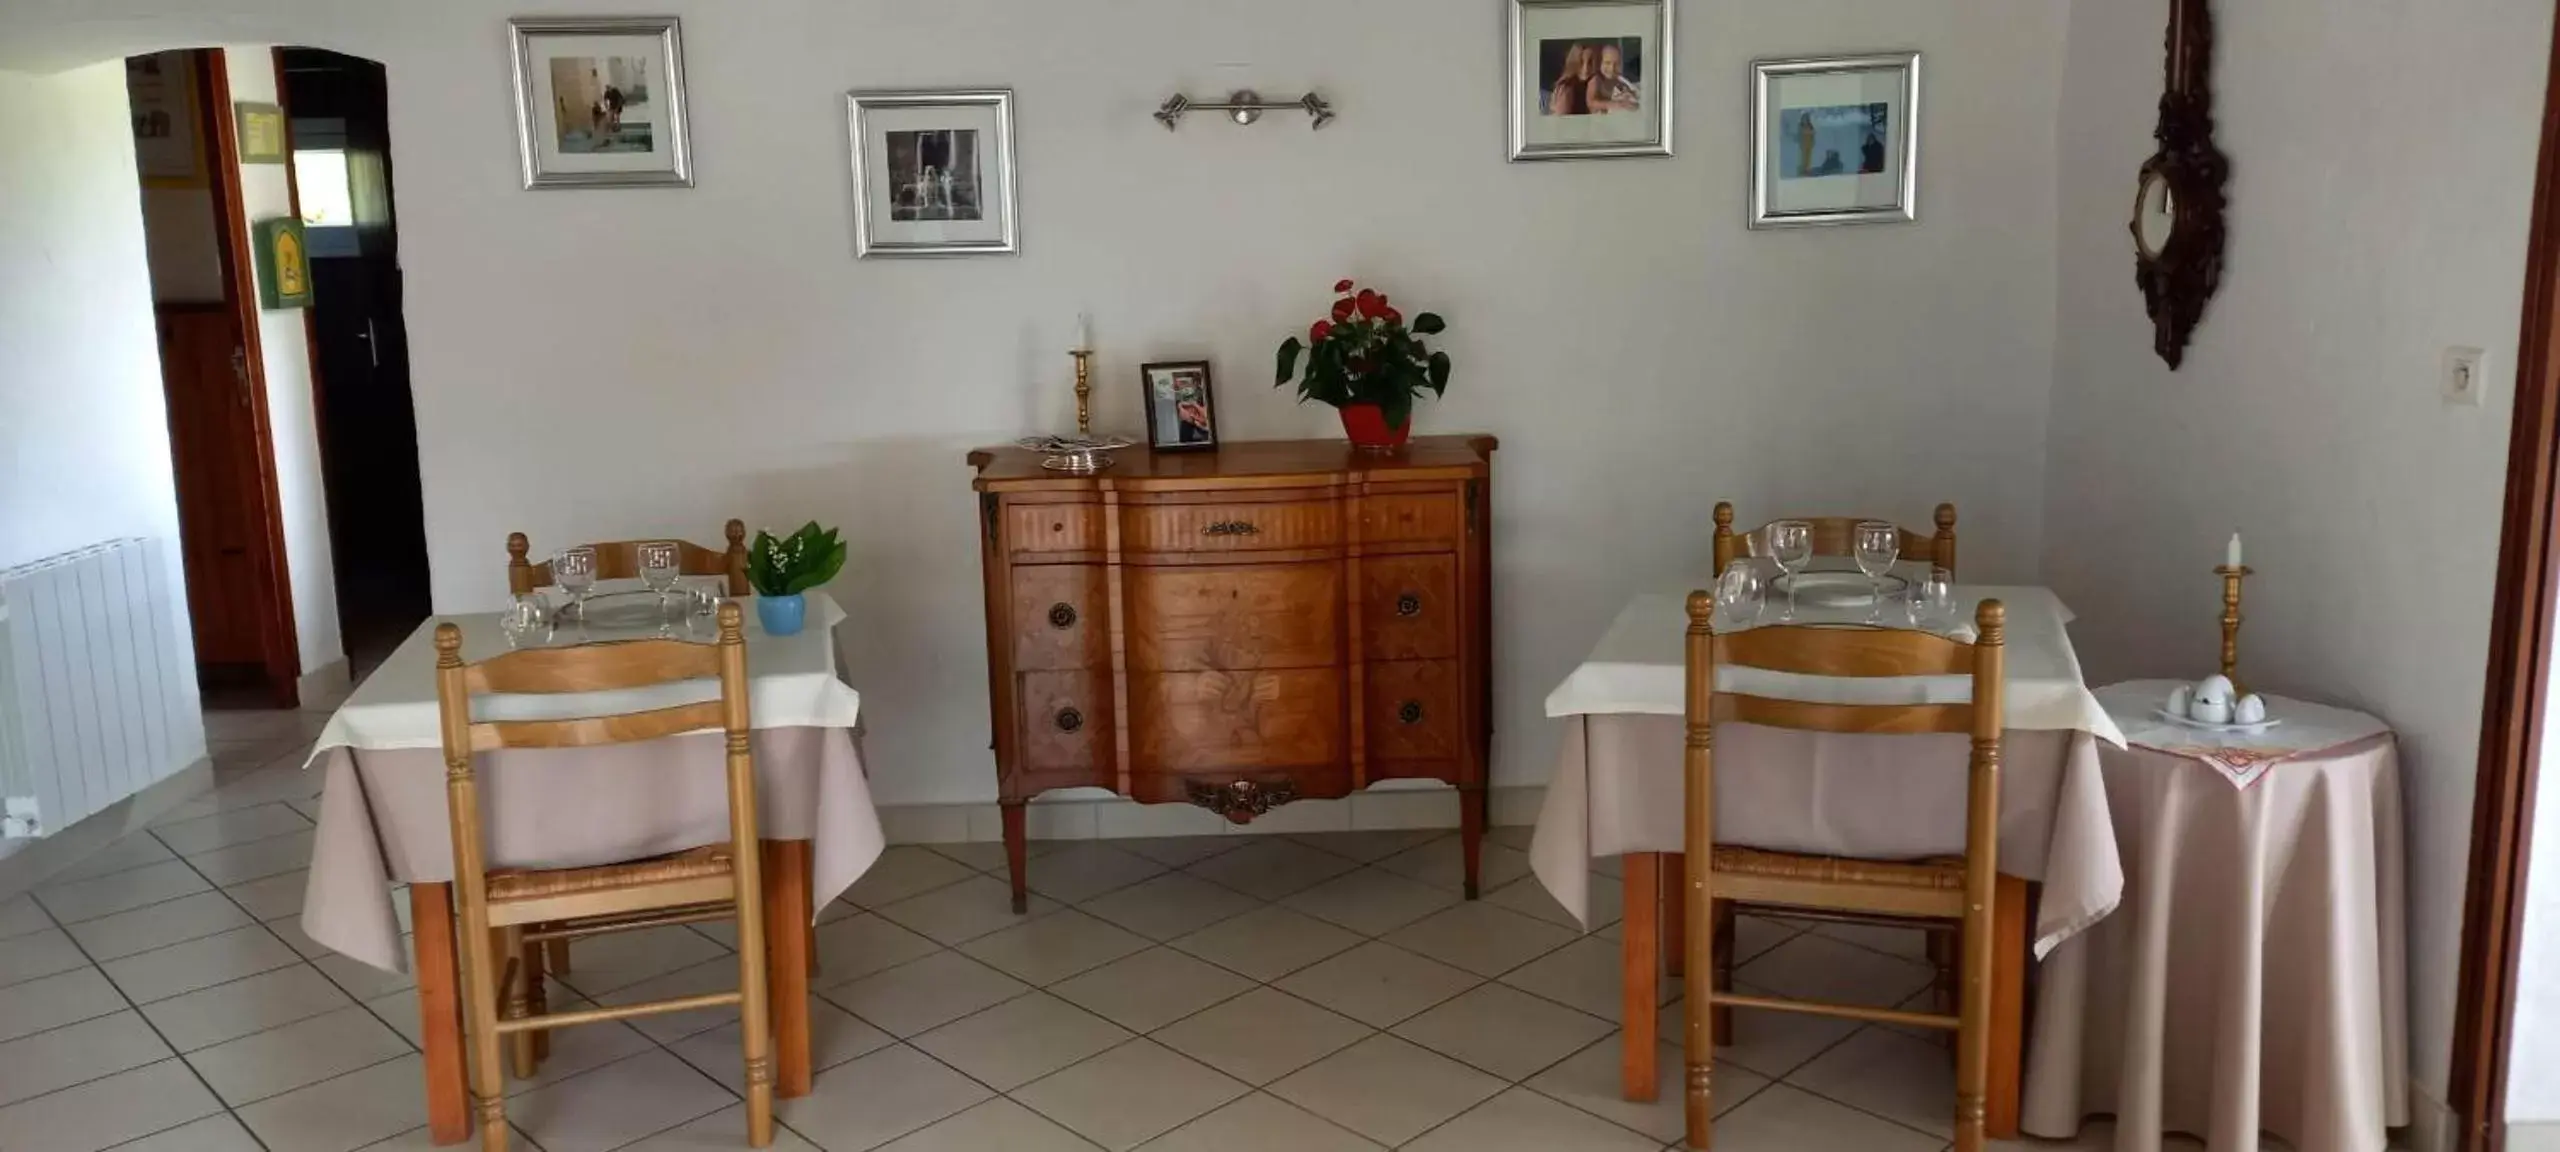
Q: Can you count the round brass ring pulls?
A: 4